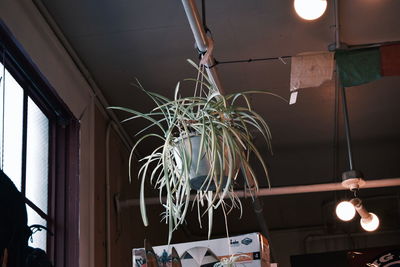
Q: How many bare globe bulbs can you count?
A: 3